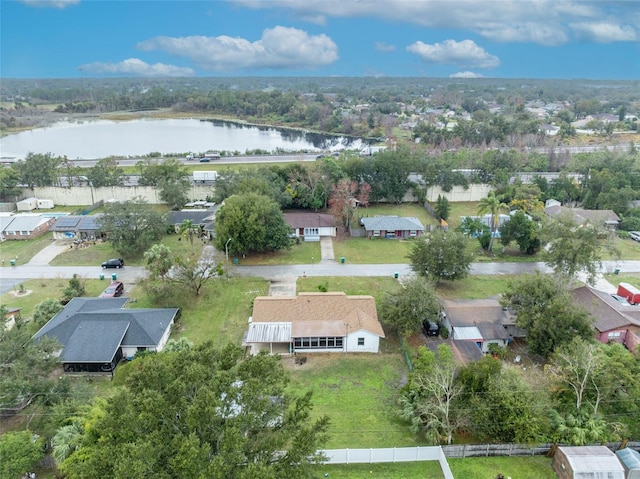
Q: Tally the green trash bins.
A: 7